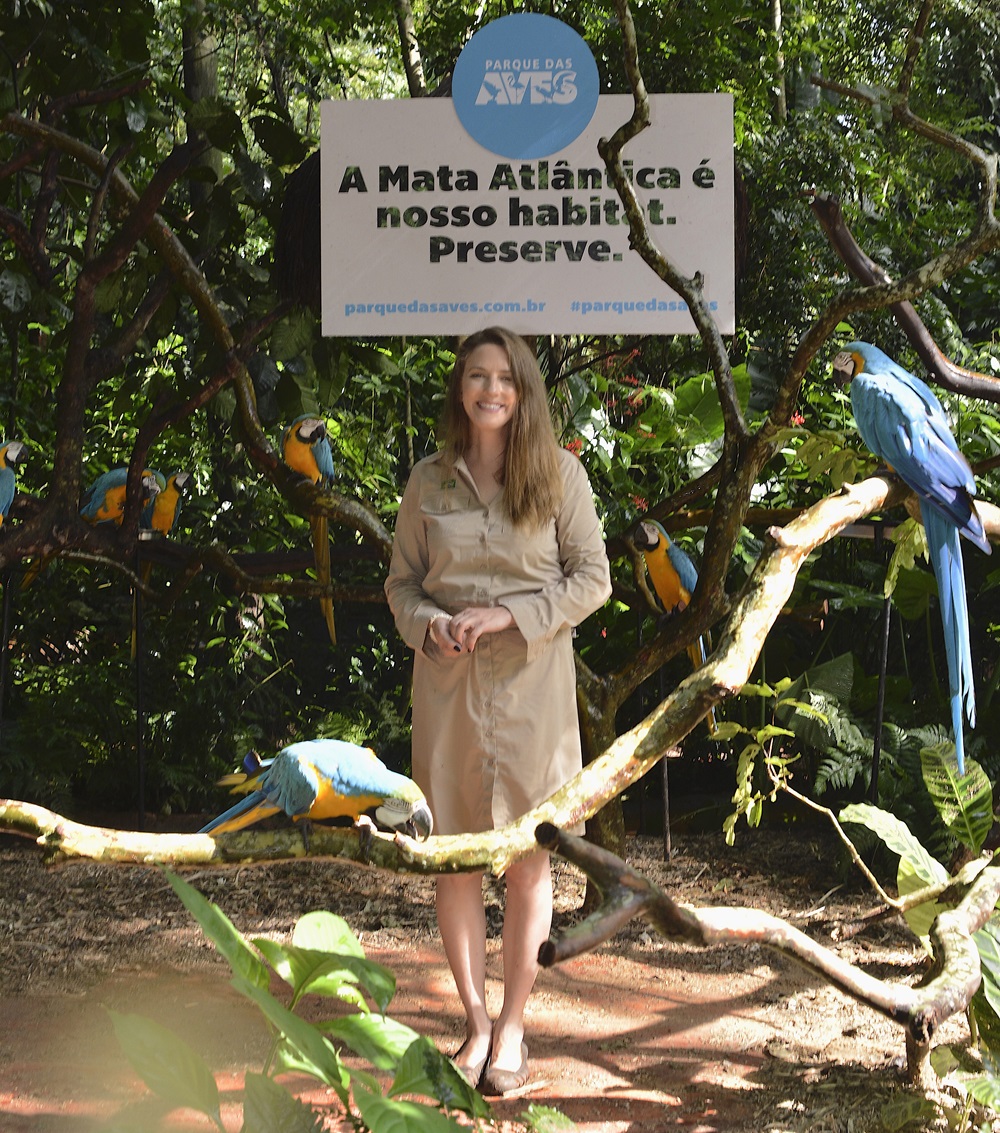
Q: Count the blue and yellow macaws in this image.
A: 7